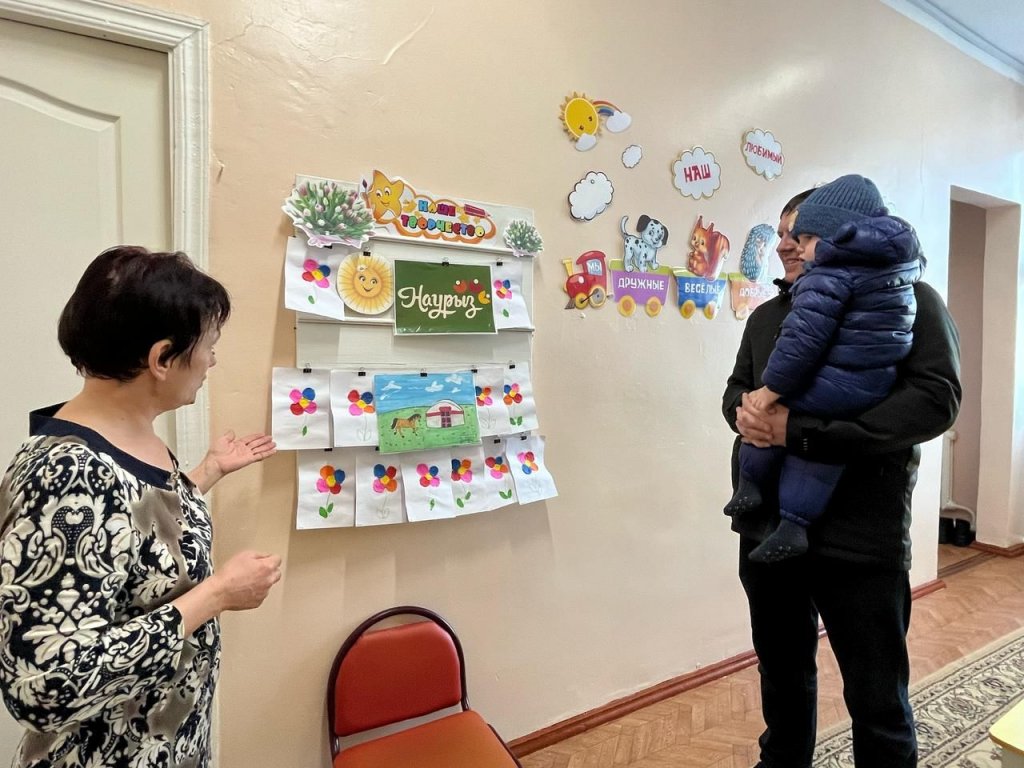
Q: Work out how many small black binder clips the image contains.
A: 13